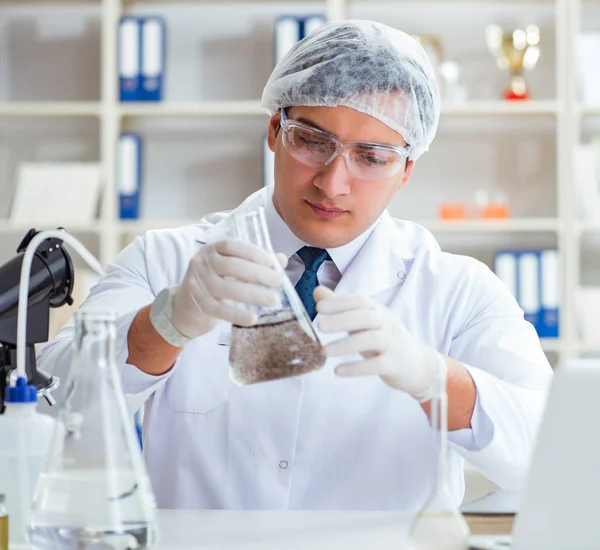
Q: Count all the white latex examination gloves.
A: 2